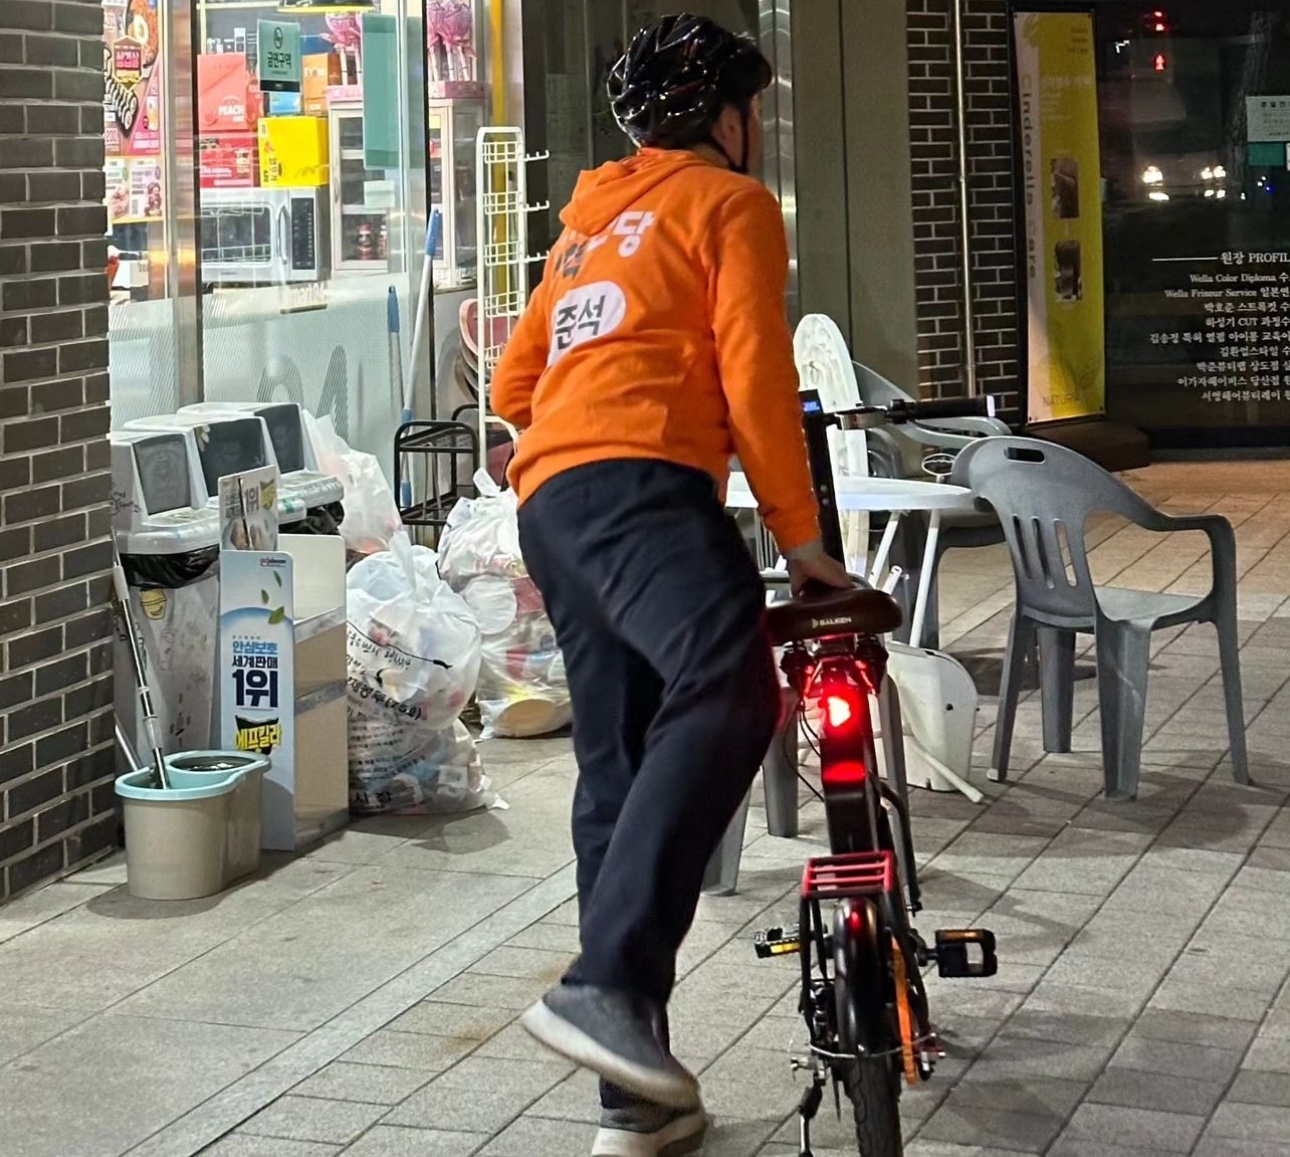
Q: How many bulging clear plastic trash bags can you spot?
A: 3